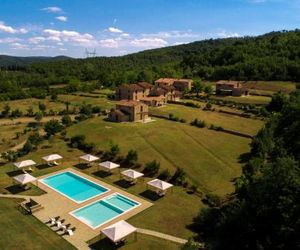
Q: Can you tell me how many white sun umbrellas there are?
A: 8